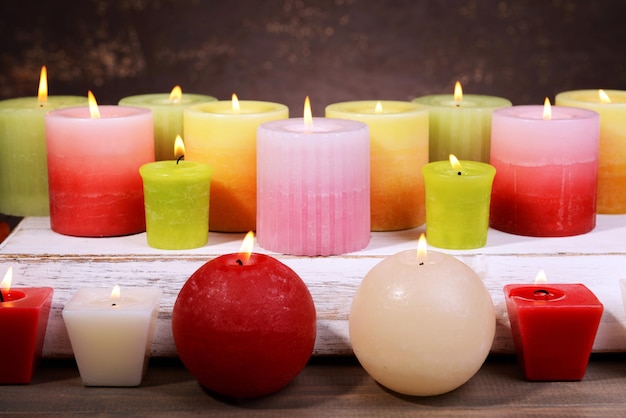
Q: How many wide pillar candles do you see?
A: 9